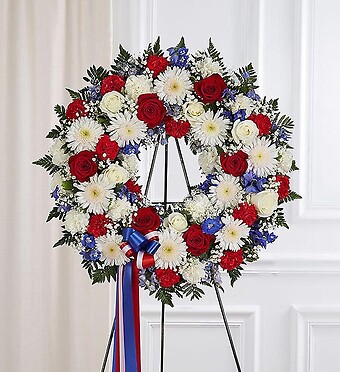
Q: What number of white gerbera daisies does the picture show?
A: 10